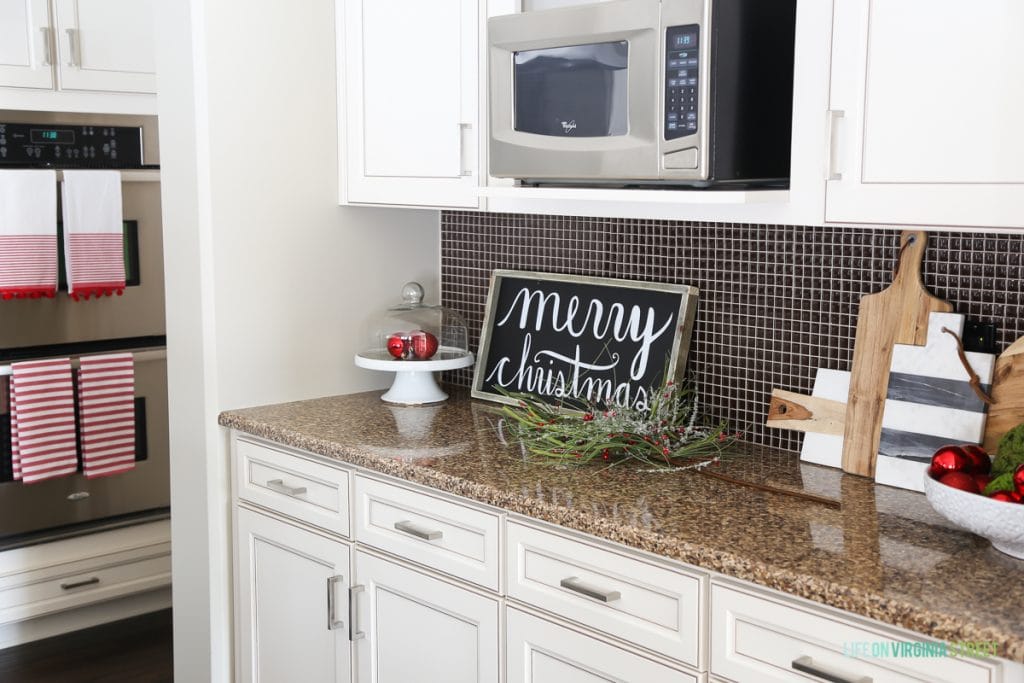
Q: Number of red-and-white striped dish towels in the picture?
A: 4